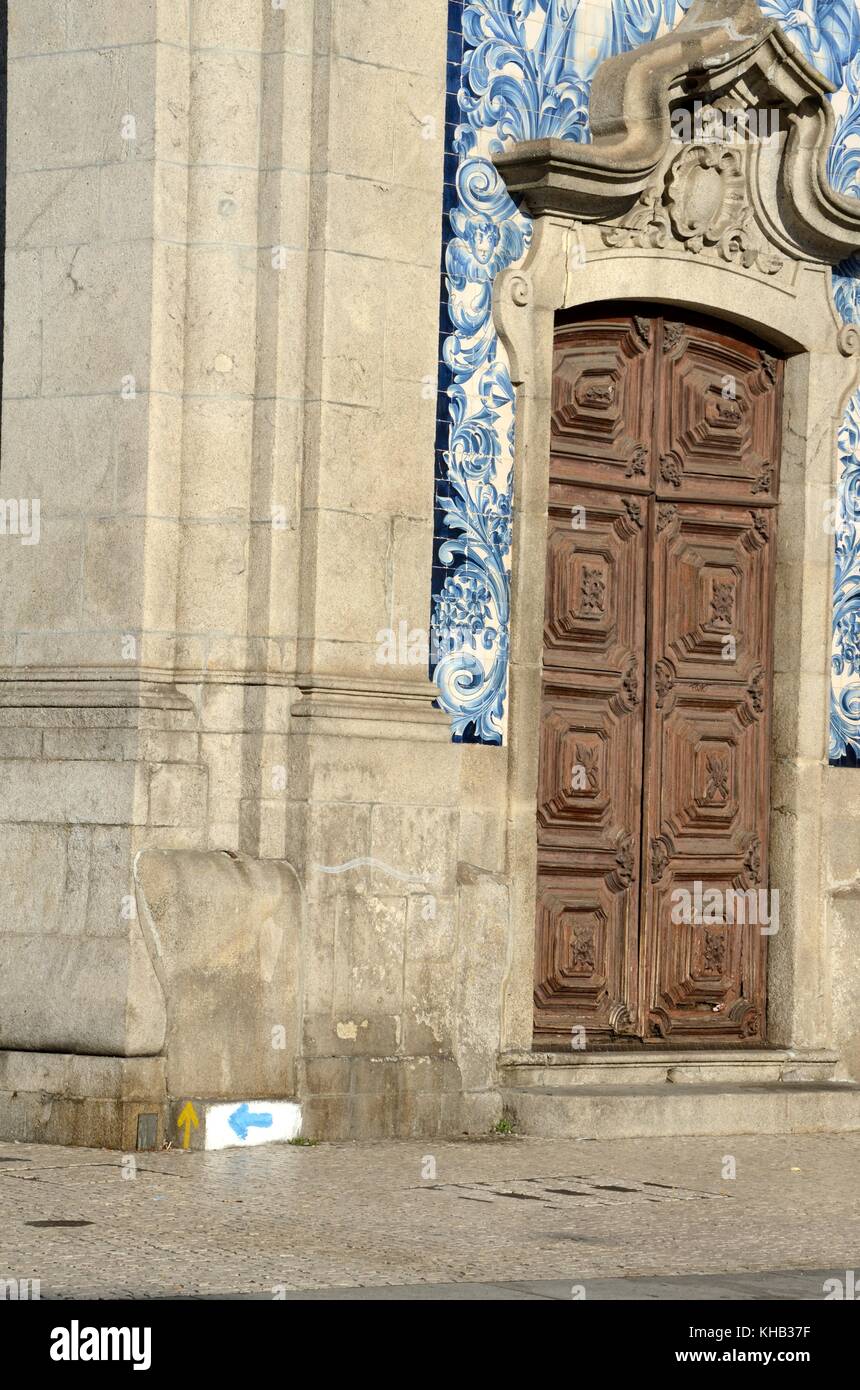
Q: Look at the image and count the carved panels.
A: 8